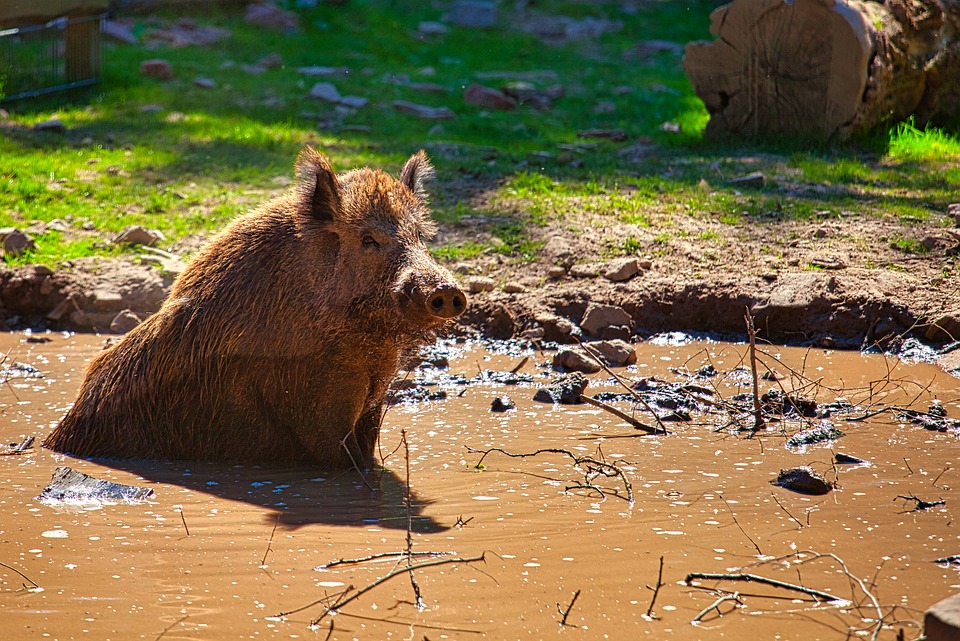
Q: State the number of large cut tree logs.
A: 1